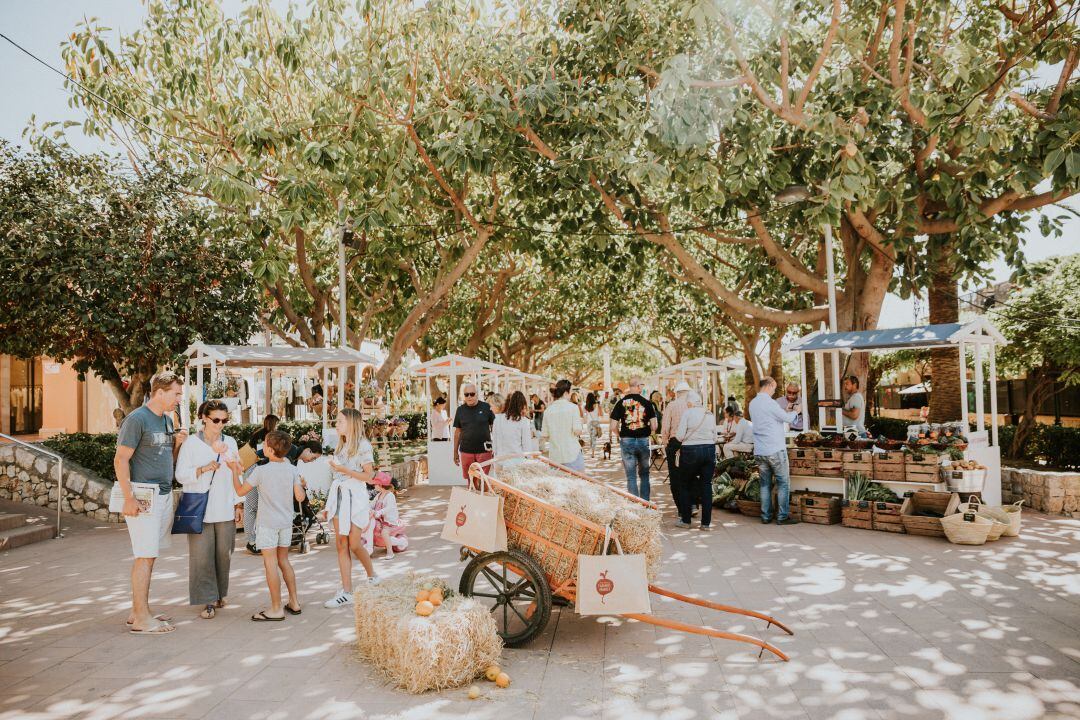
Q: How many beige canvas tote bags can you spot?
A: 2